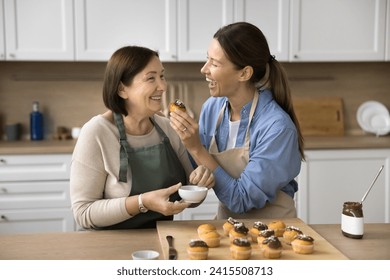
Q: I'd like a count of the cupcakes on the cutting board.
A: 12